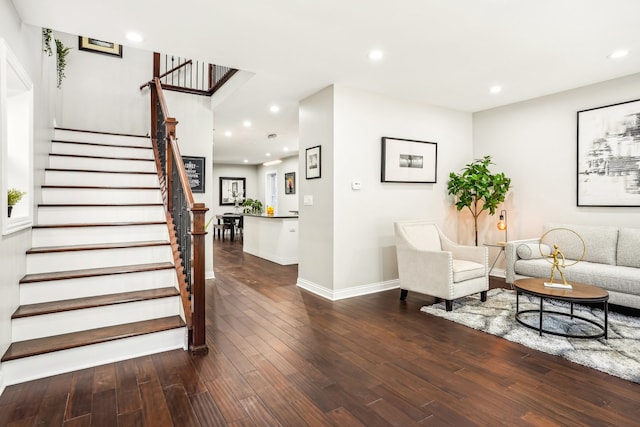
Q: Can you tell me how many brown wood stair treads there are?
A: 11